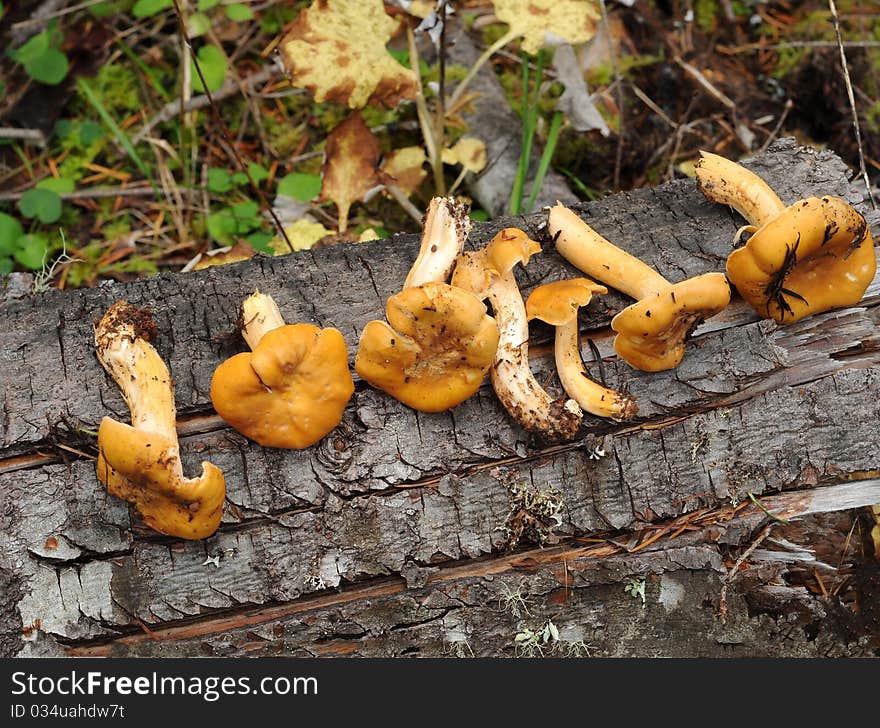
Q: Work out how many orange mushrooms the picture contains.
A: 7